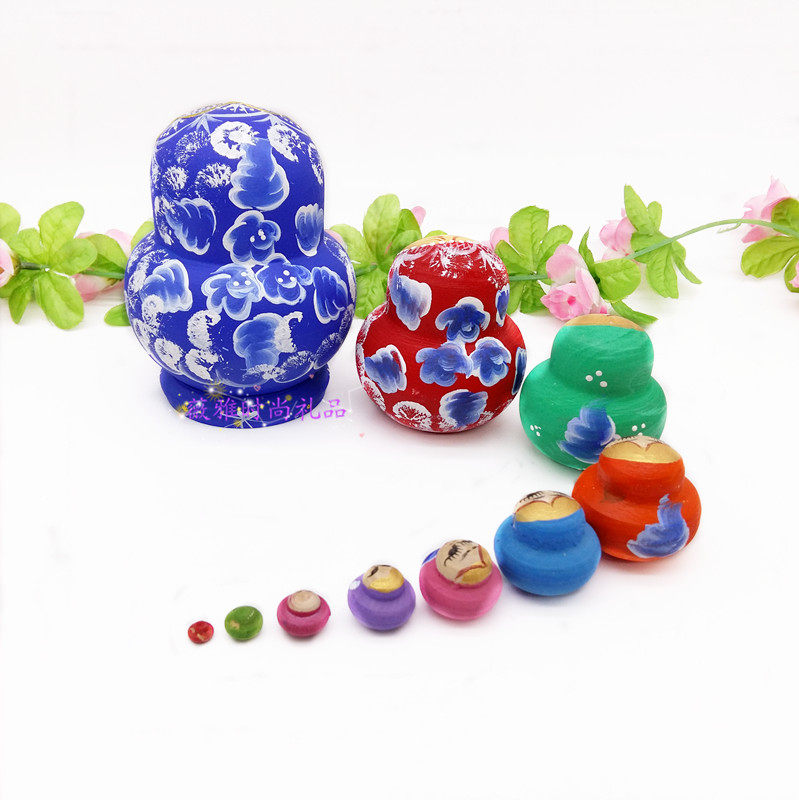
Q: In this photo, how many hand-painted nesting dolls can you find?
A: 10